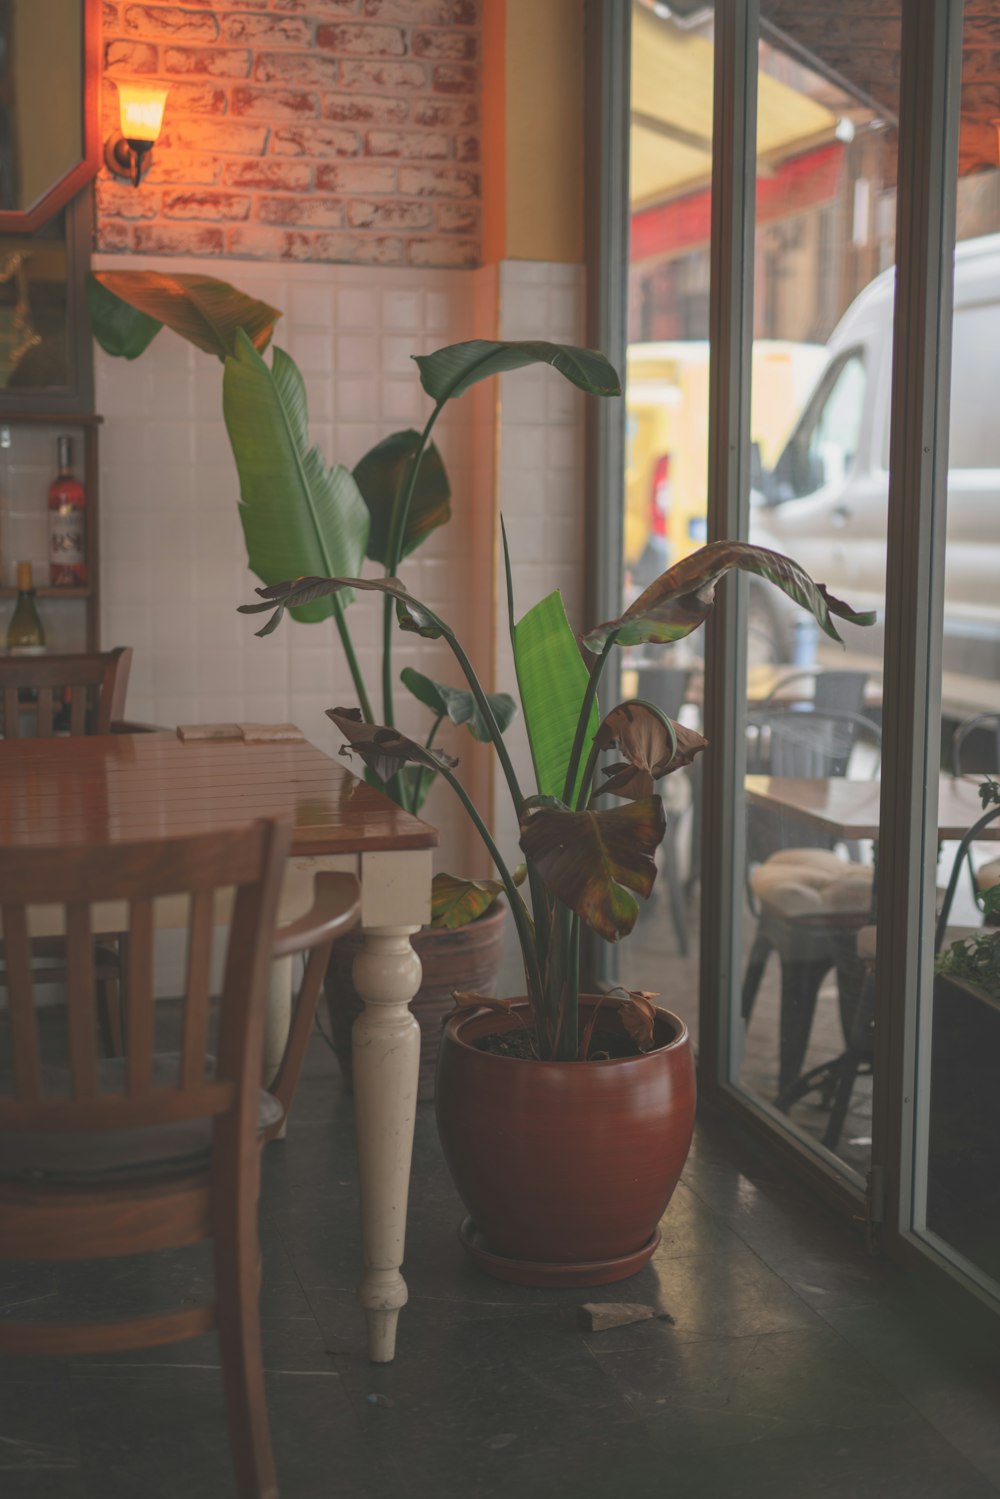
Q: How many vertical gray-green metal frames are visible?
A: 3